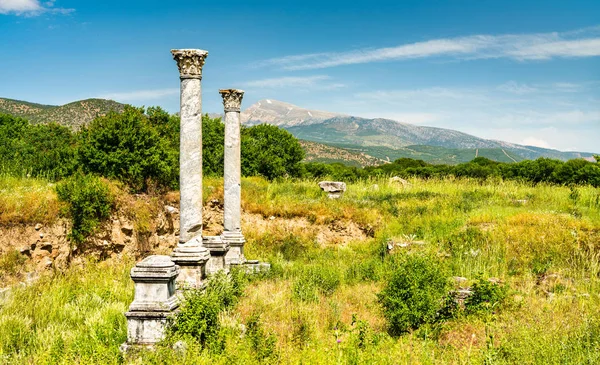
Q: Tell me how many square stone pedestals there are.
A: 4